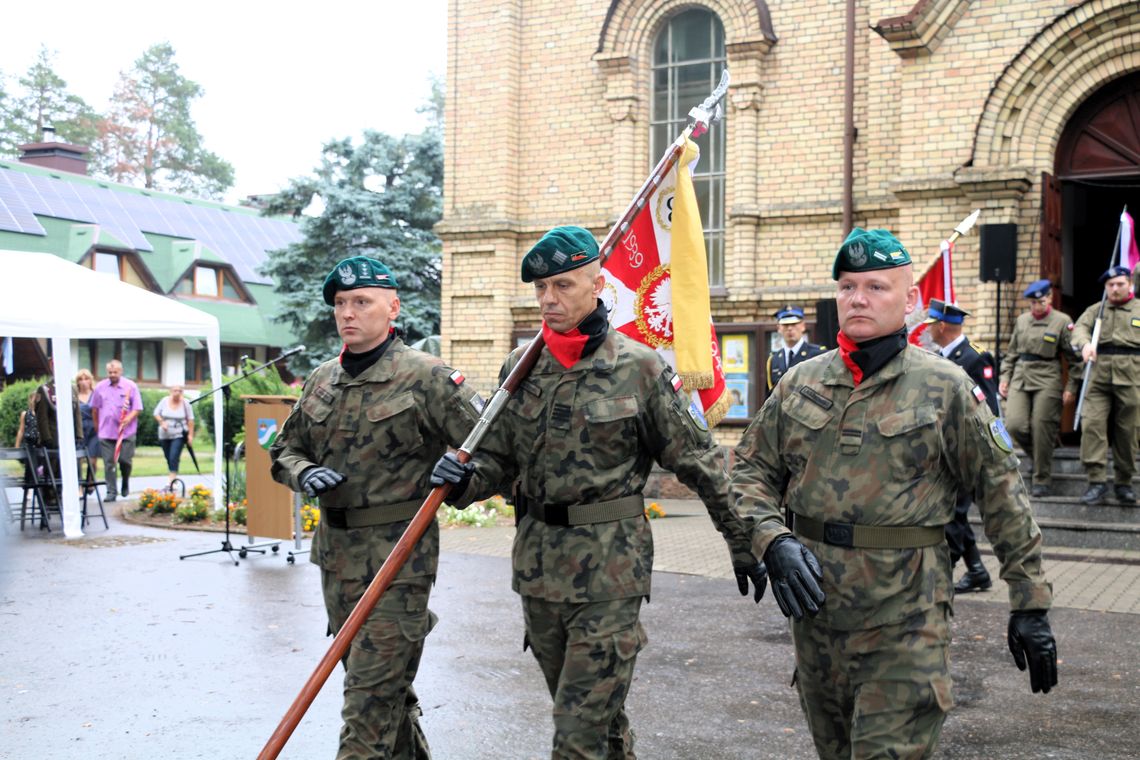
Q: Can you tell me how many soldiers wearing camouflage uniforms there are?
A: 3